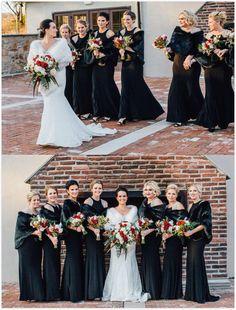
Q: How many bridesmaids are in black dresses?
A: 7